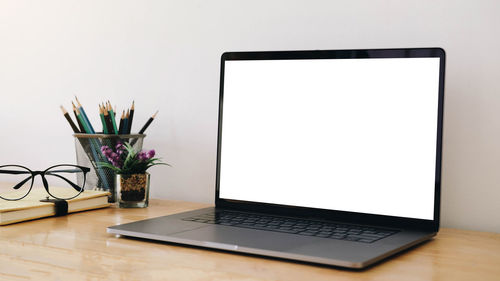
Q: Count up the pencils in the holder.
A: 14